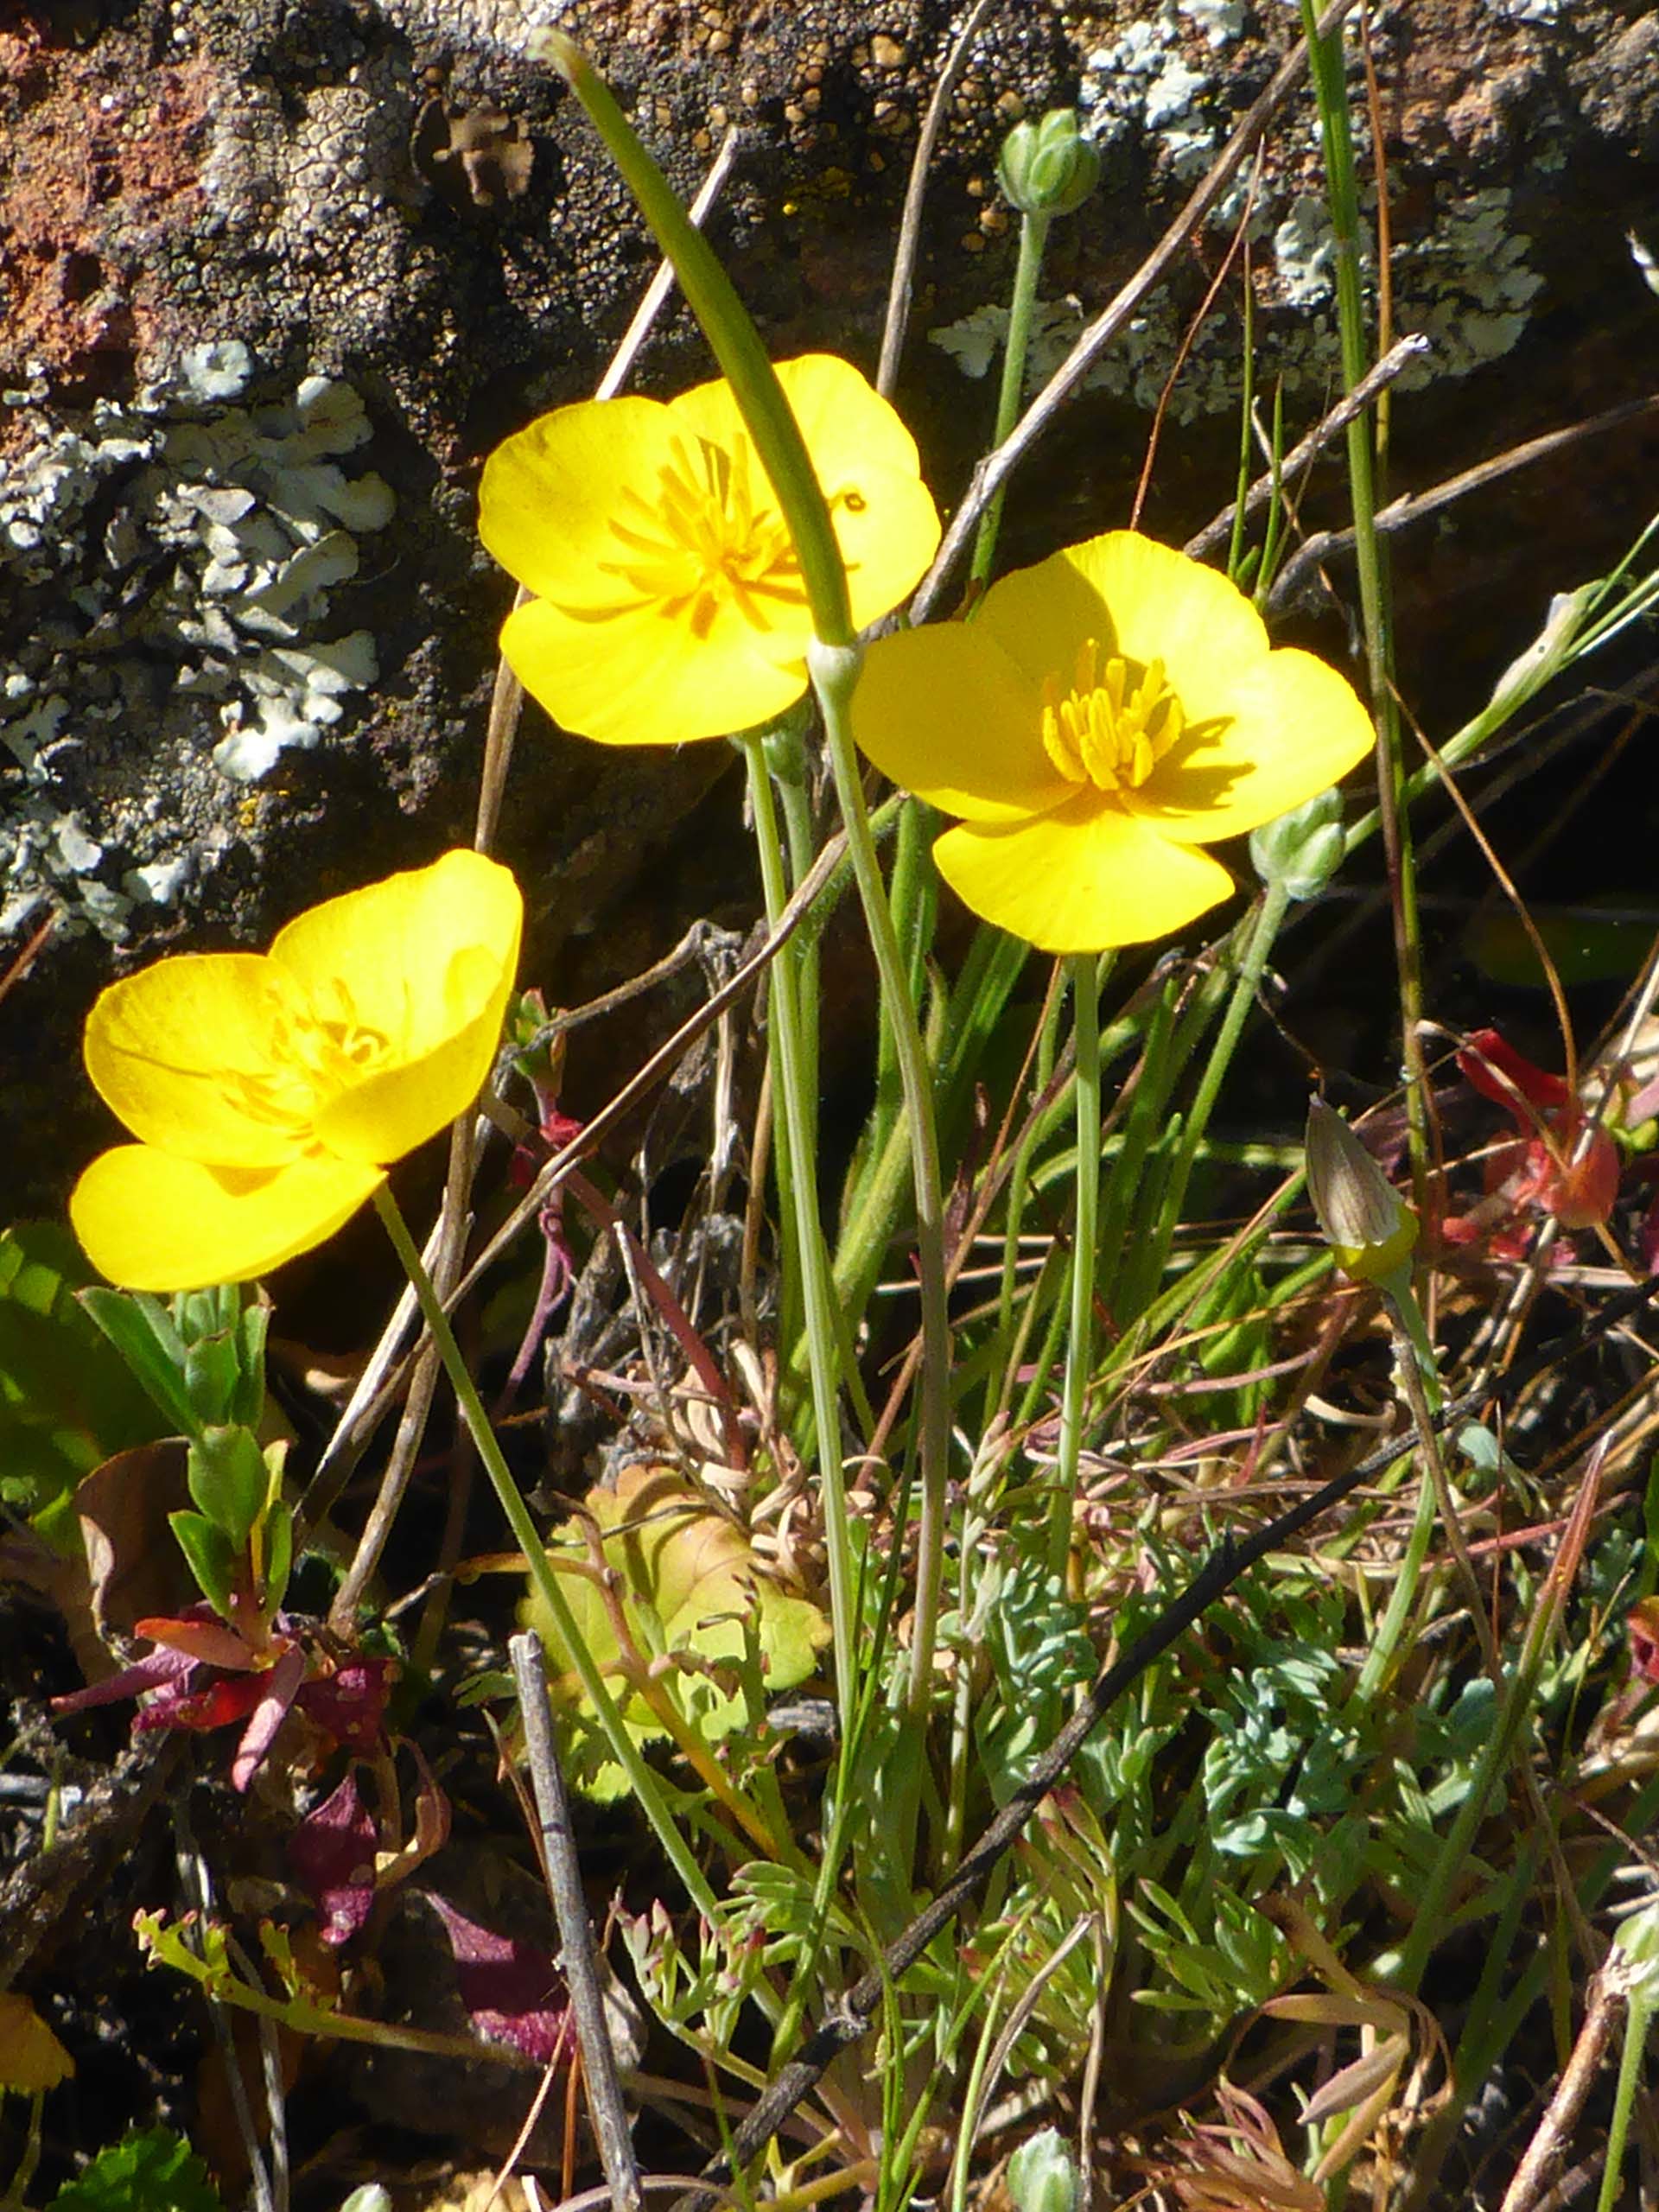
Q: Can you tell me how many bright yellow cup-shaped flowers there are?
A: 3